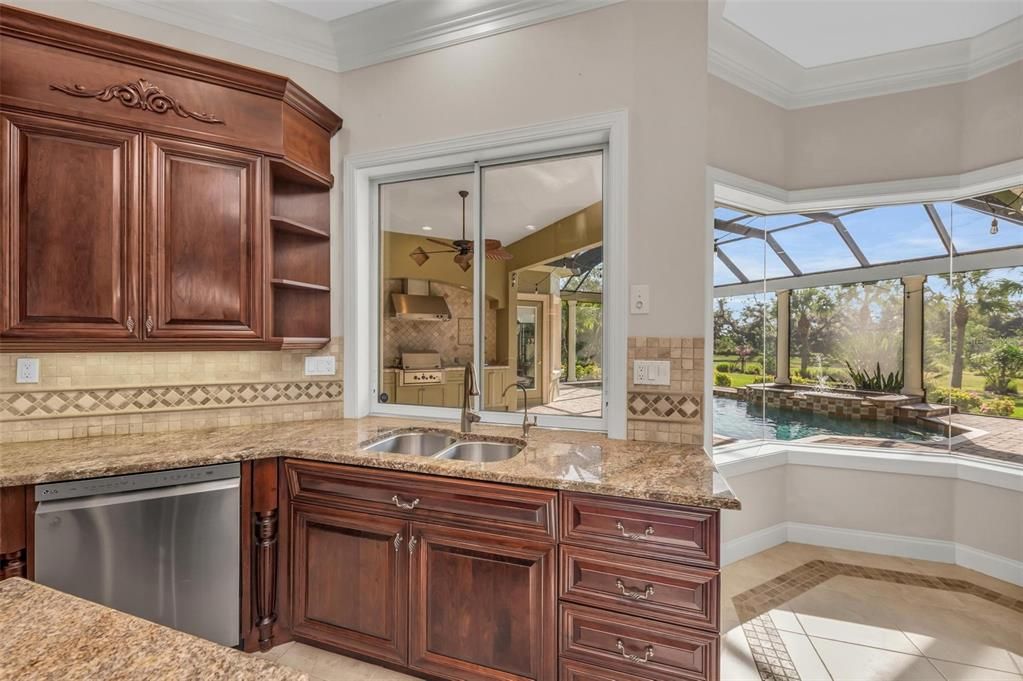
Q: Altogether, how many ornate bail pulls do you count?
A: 4